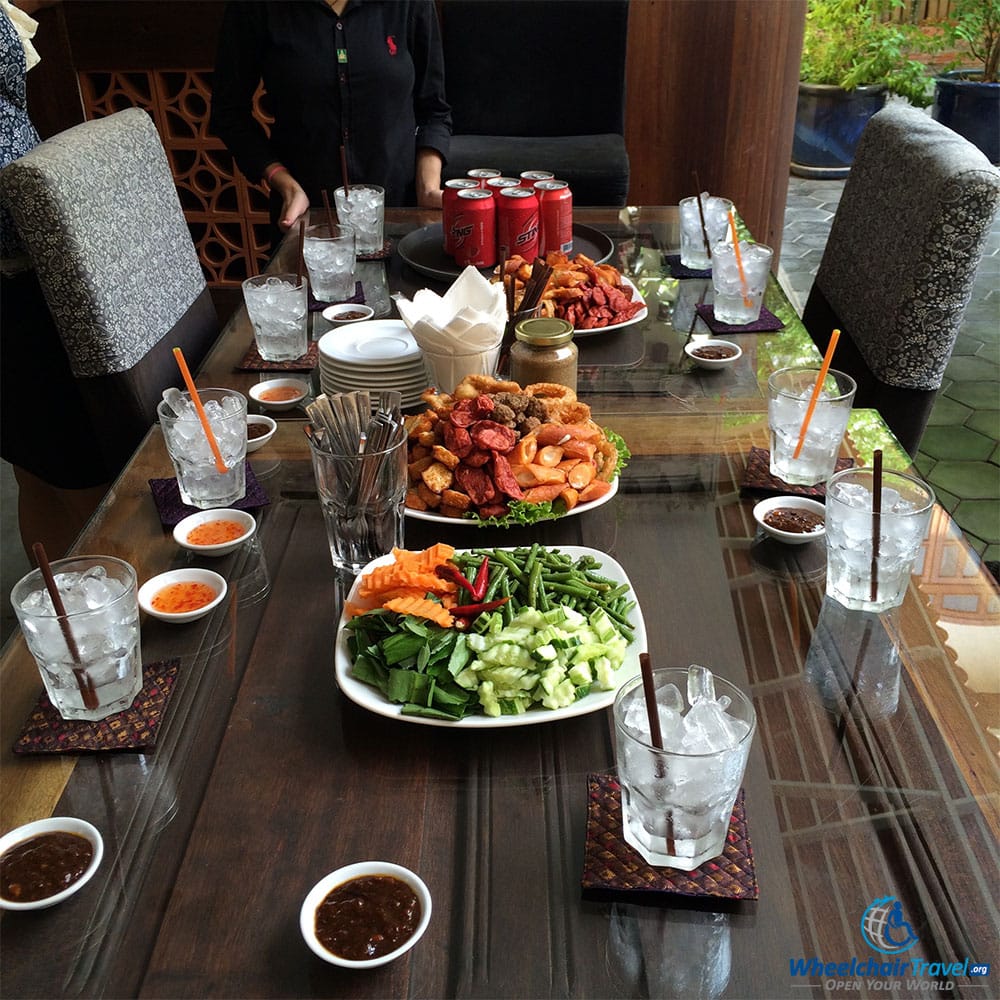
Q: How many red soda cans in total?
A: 7